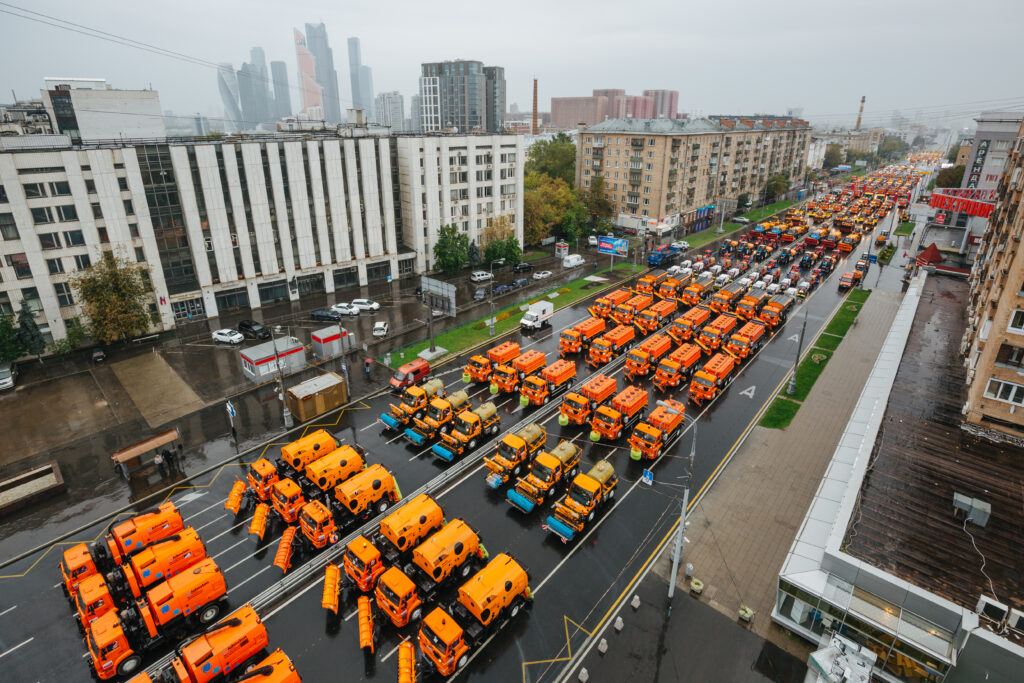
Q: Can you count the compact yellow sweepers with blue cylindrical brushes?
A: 6